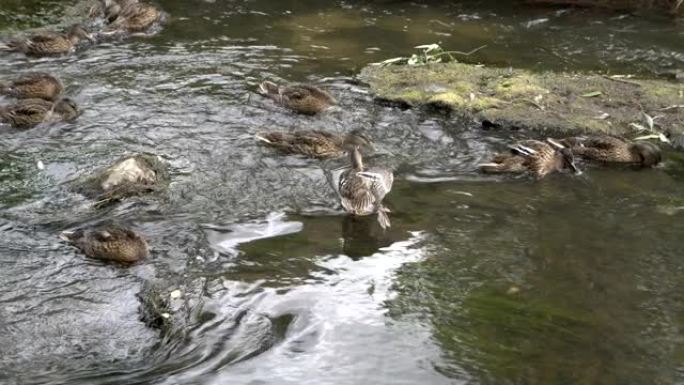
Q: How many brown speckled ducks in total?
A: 11